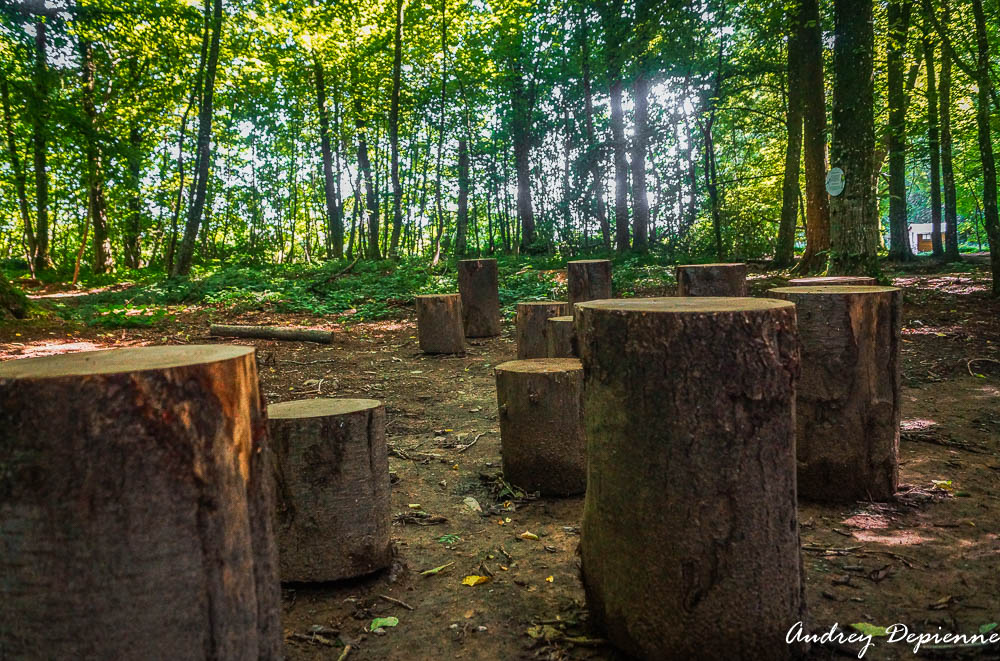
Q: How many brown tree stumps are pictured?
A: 12